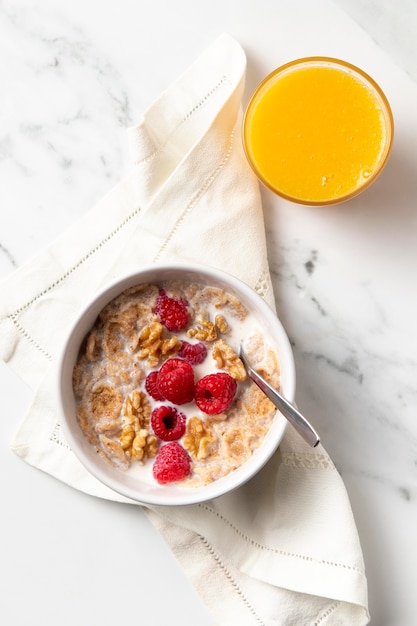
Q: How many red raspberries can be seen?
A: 7